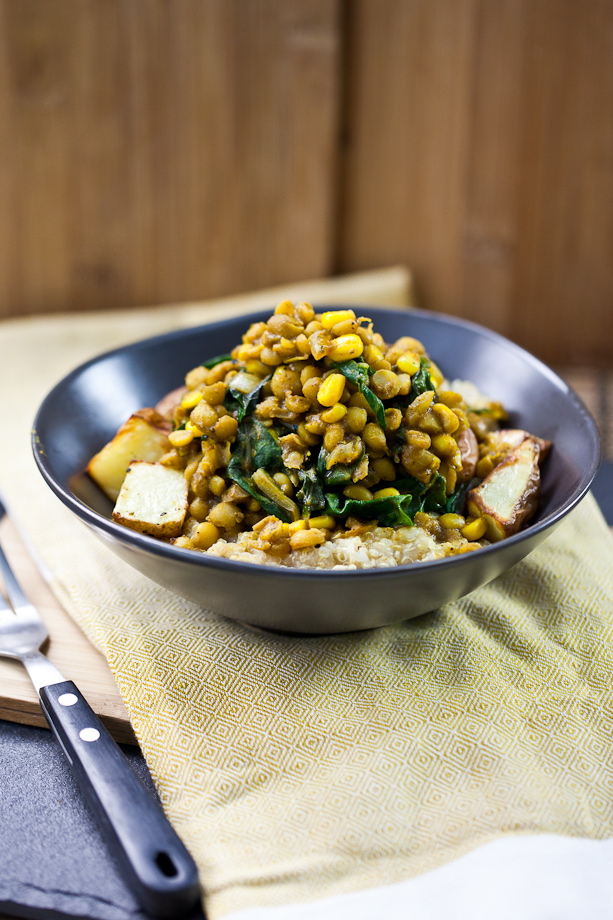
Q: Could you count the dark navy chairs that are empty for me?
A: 0